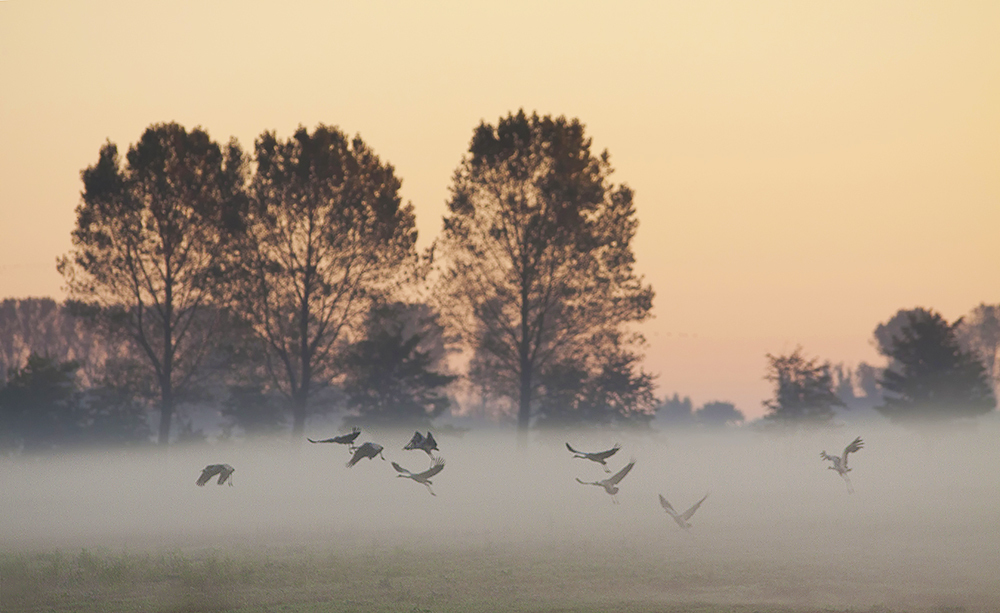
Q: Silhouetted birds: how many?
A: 9